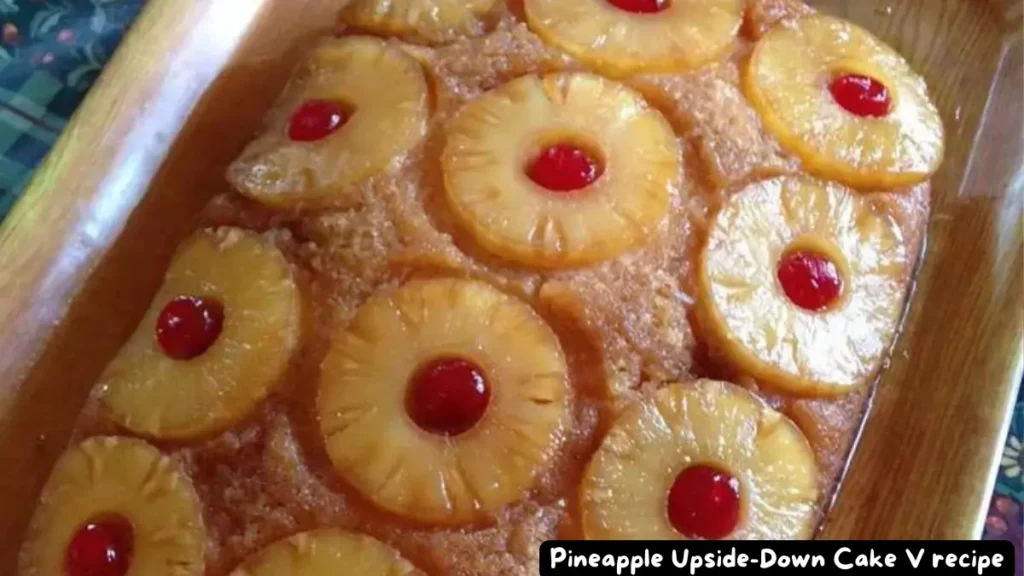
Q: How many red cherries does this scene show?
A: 9